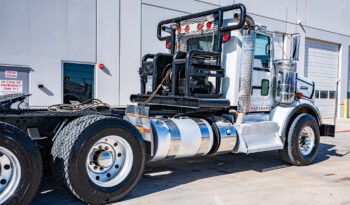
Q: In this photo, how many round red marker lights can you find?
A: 6